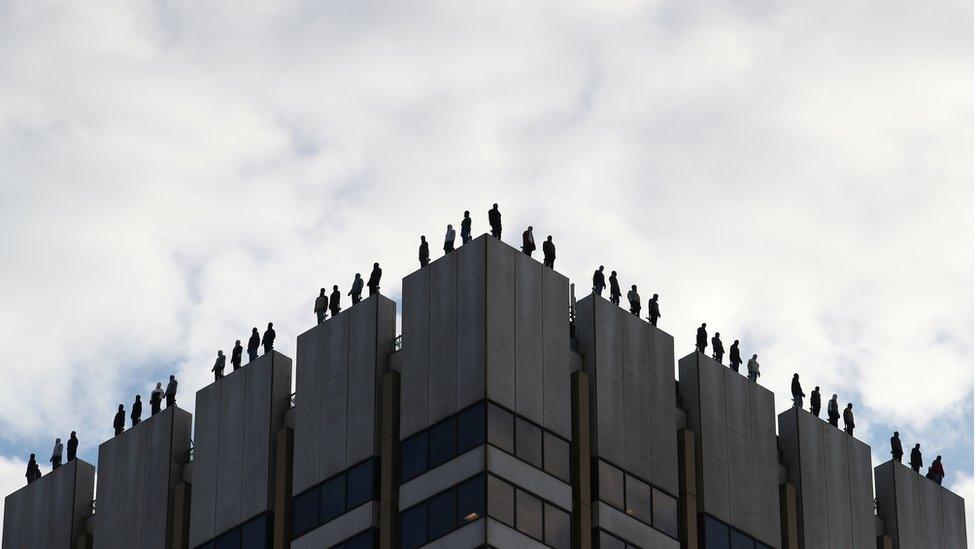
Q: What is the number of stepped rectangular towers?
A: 9